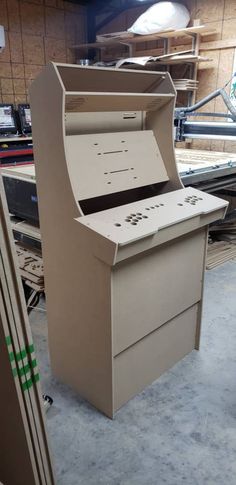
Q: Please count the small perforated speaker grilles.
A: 2